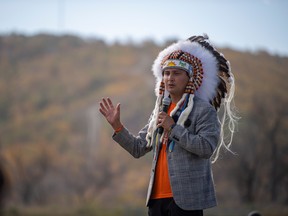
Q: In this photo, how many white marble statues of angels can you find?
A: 0